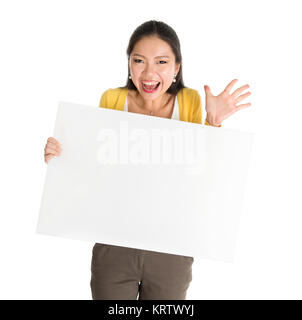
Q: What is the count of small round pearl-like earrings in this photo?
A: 2